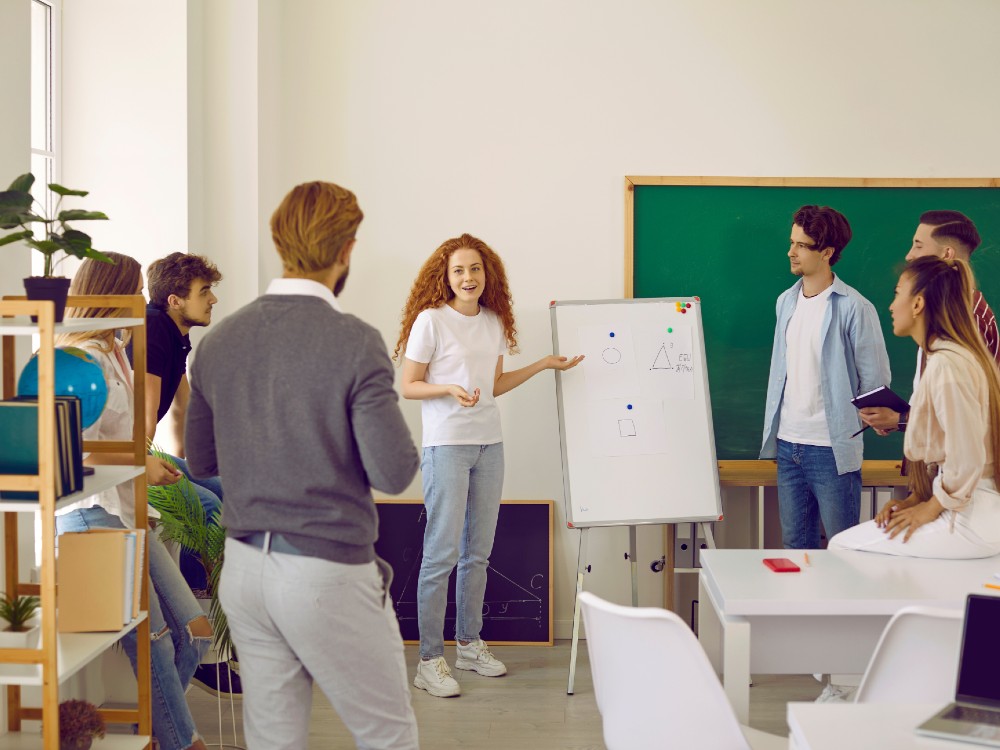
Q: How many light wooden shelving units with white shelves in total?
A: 1